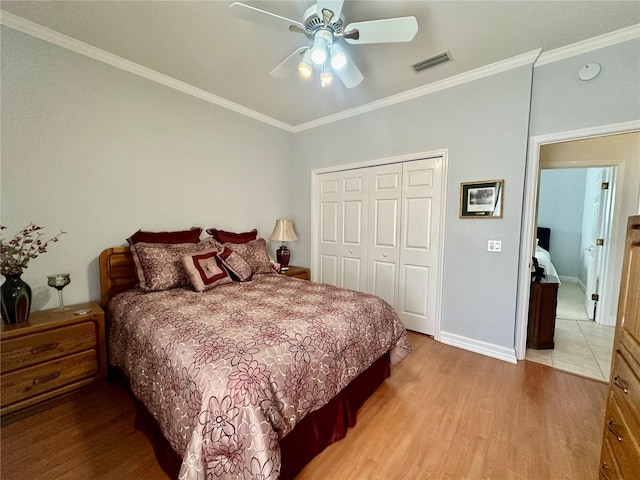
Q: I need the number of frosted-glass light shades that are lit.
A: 4